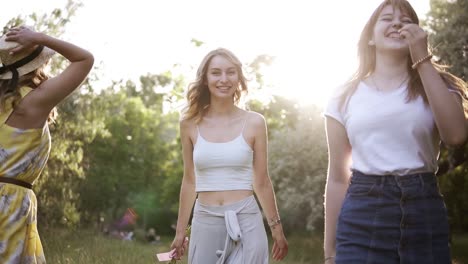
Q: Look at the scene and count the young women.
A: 3